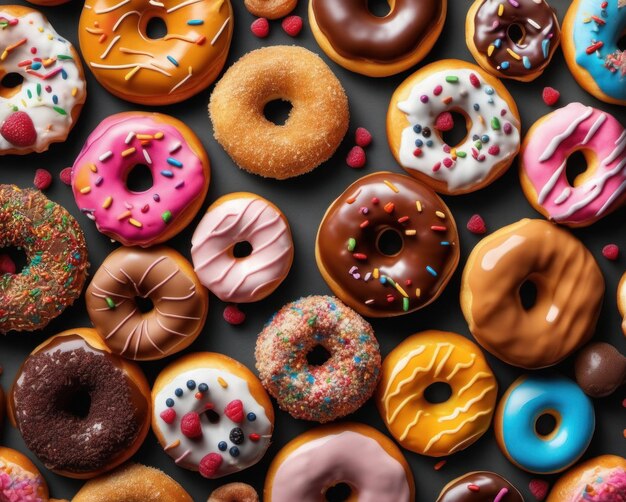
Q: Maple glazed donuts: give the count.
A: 1